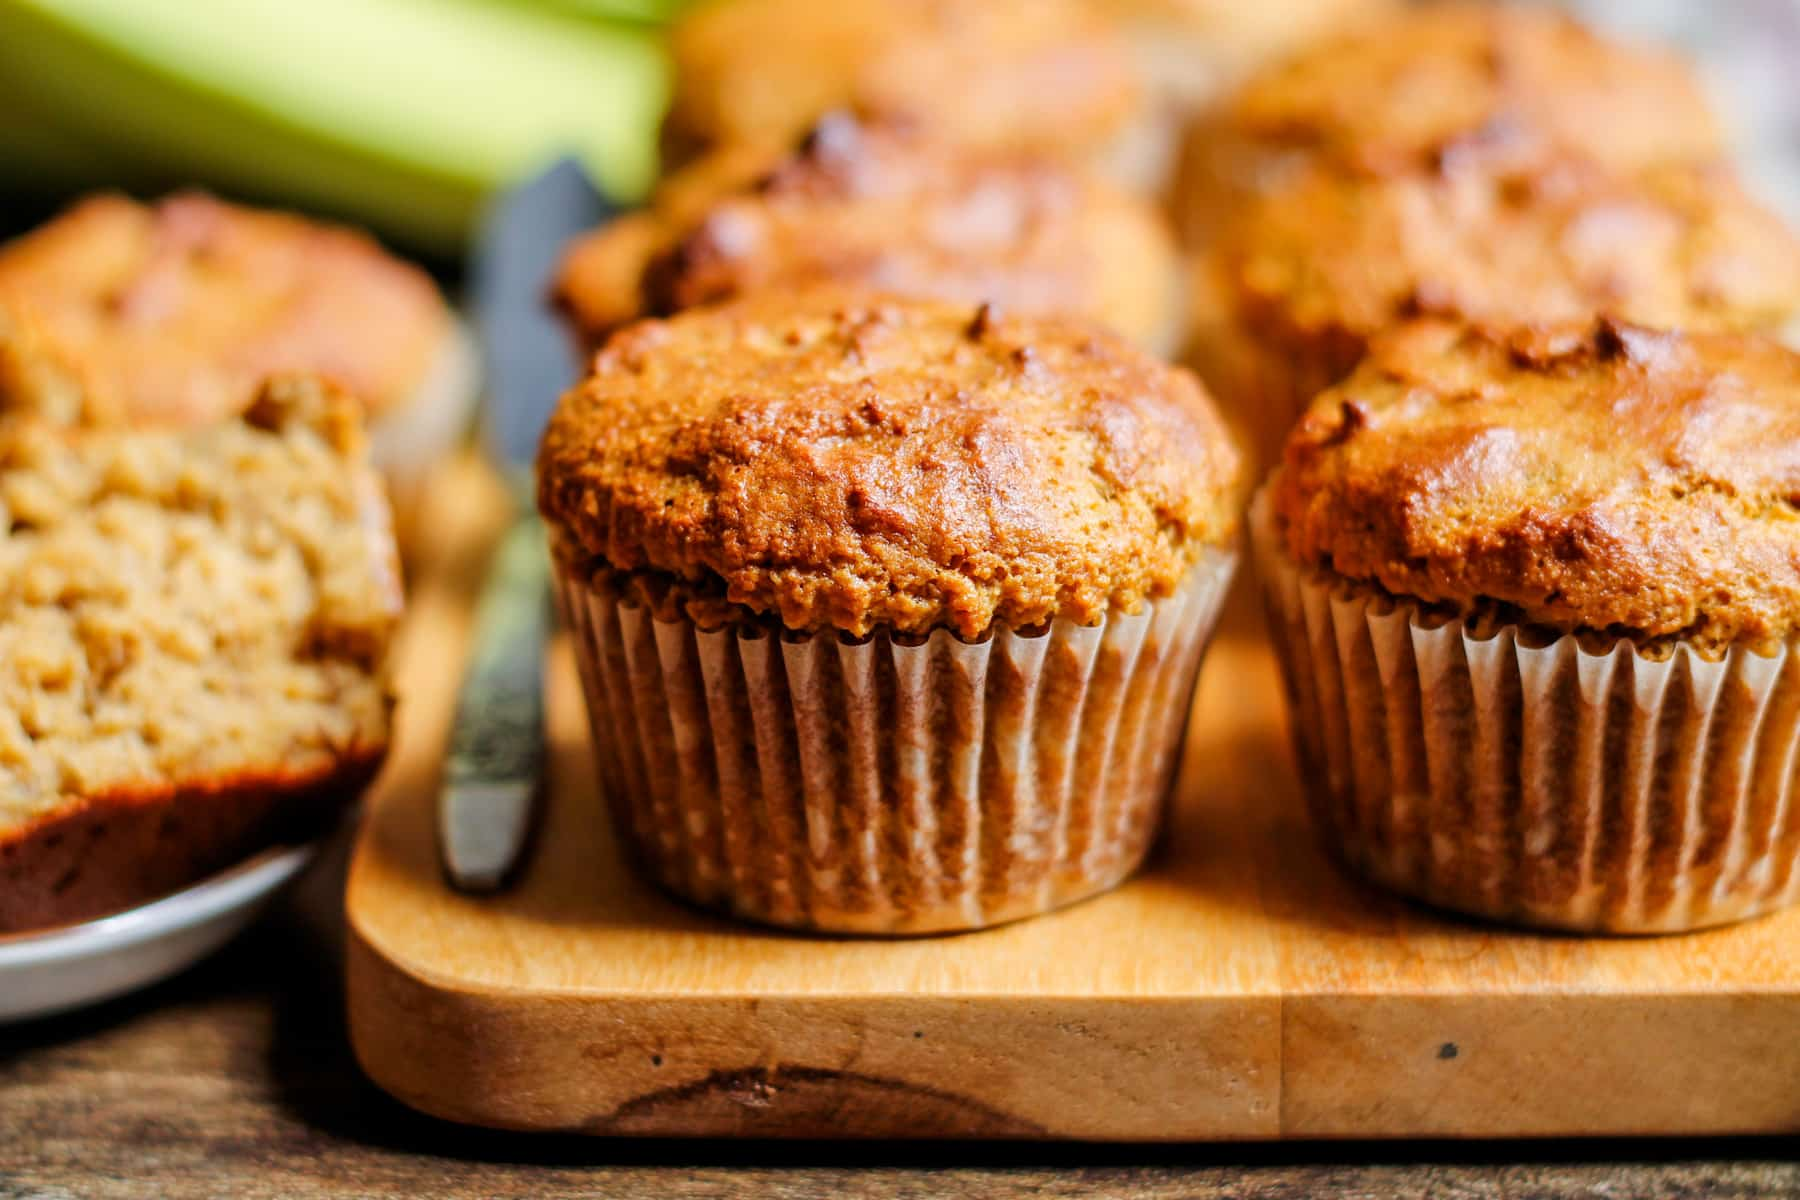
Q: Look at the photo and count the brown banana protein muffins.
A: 8